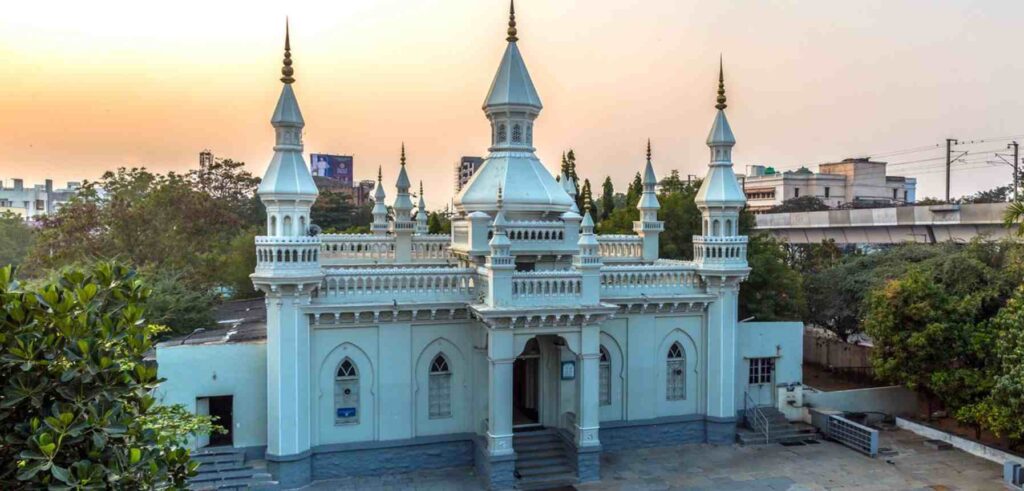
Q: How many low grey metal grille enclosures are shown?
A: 1